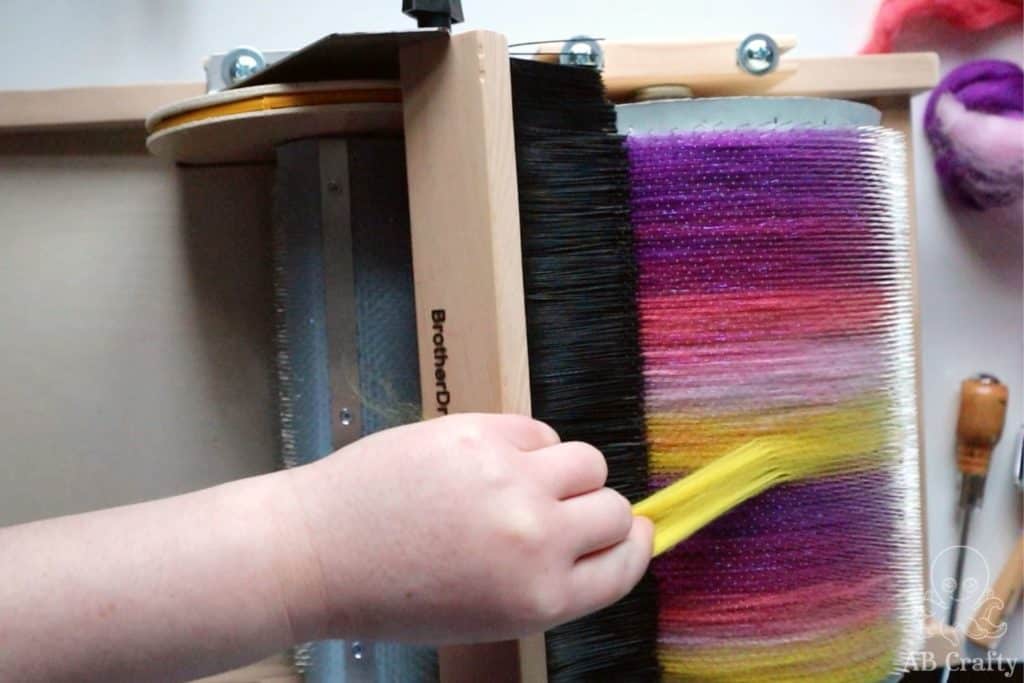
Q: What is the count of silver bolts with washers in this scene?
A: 3